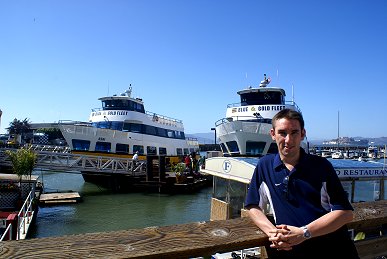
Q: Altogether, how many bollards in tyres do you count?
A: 0